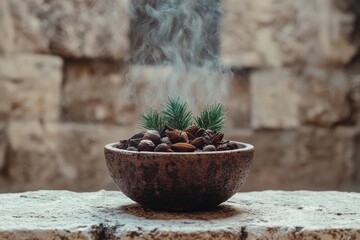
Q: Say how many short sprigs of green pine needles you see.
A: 3